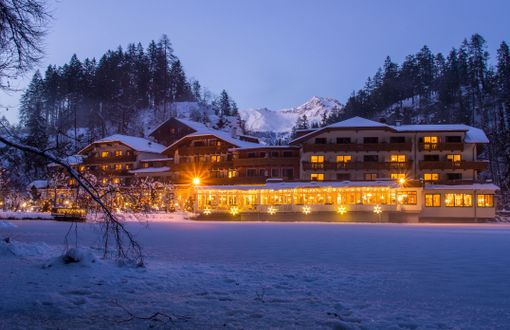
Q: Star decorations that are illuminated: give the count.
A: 6